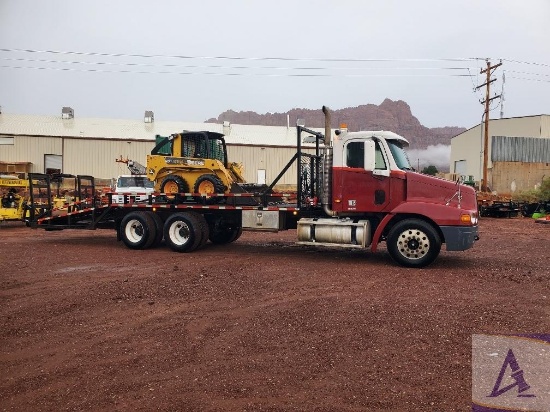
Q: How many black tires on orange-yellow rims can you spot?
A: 2